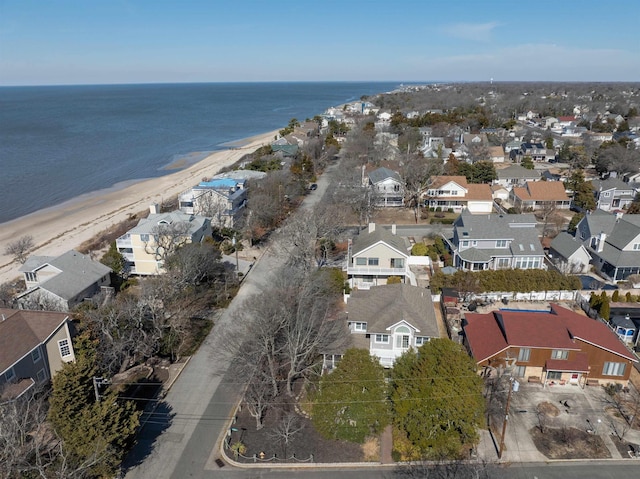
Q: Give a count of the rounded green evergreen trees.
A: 2